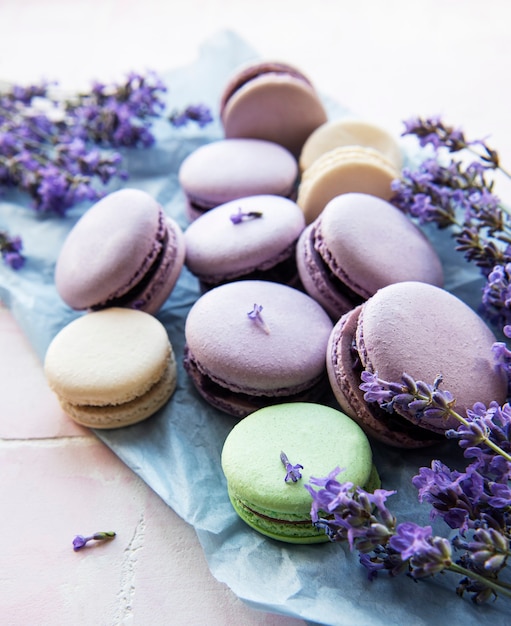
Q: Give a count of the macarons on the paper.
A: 11